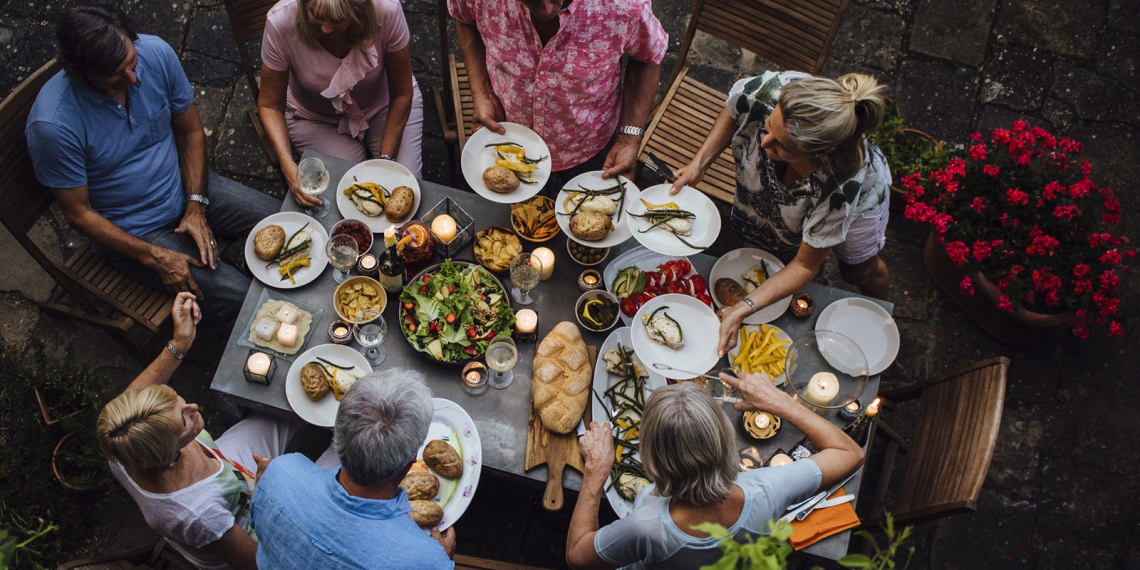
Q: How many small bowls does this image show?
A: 6